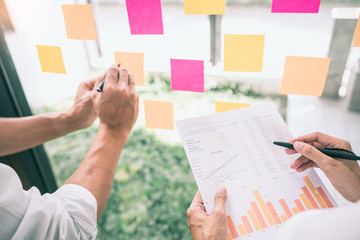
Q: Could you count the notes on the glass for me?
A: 12